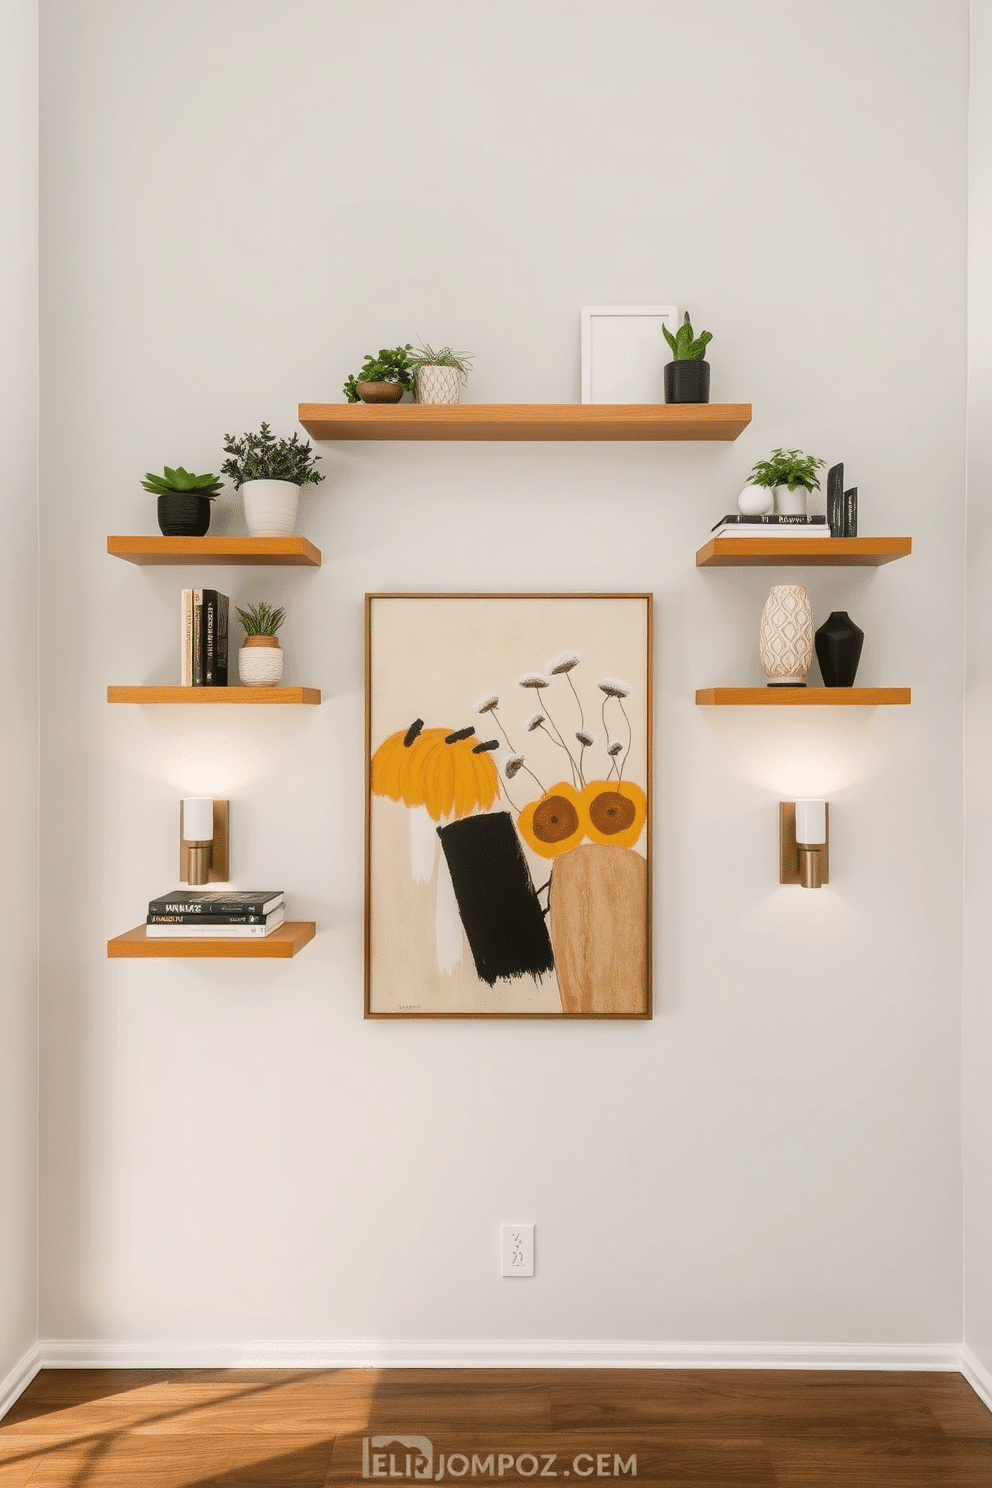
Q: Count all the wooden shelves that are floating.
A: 6